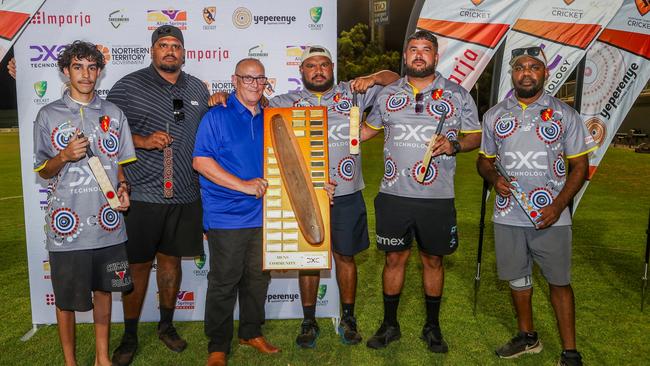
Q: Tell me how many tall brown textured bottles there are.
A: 0